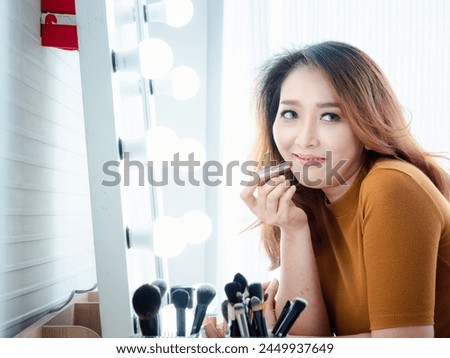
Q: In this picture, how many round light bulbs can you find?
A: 7